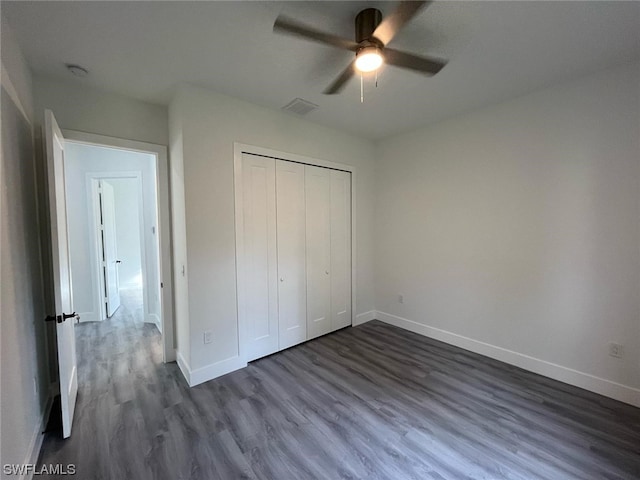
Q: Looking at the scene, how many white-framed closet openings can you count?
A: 1